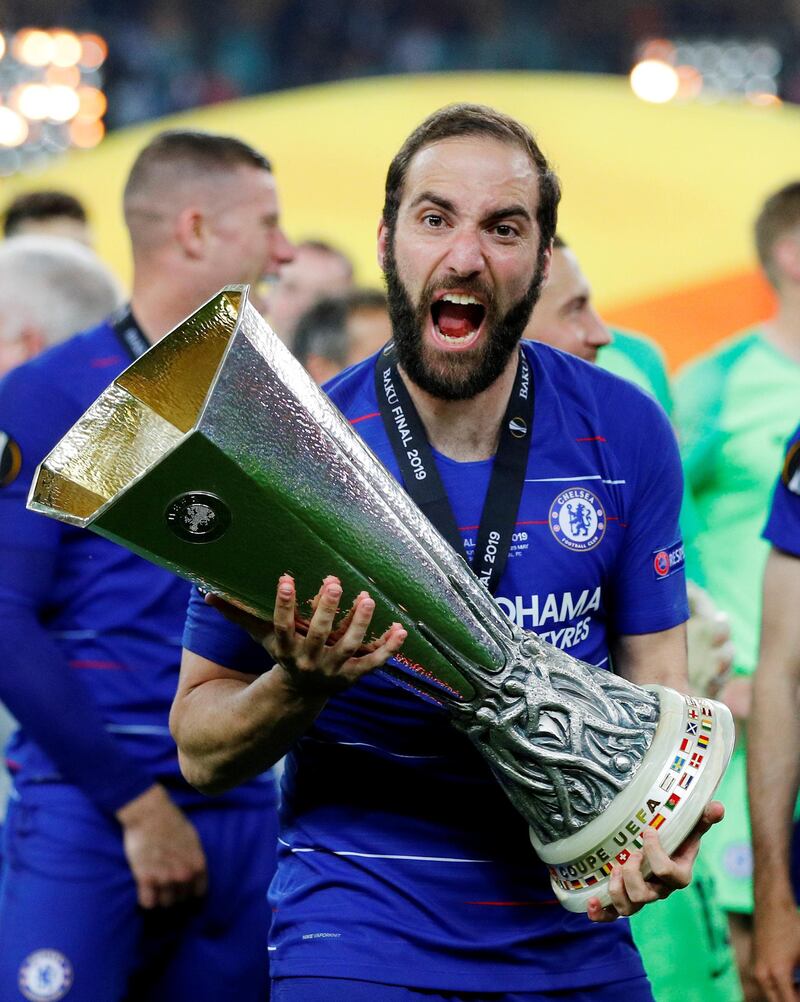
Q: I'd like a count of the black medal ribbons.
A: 2